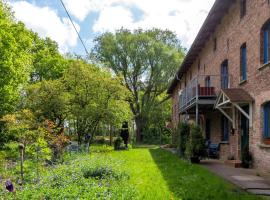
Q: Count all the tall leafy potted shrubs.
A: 2